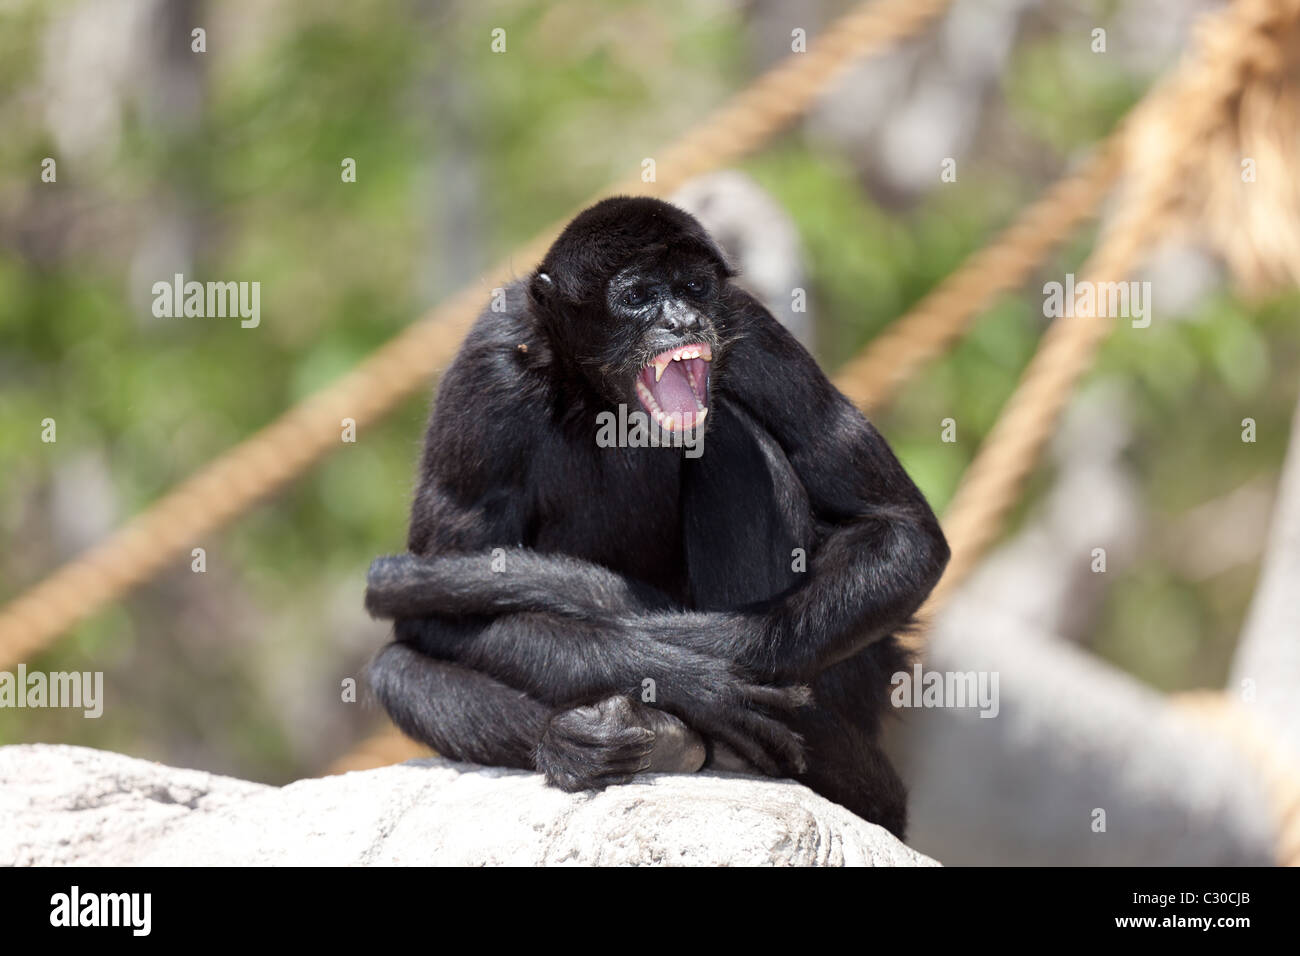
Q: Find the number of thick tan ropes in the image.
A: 3